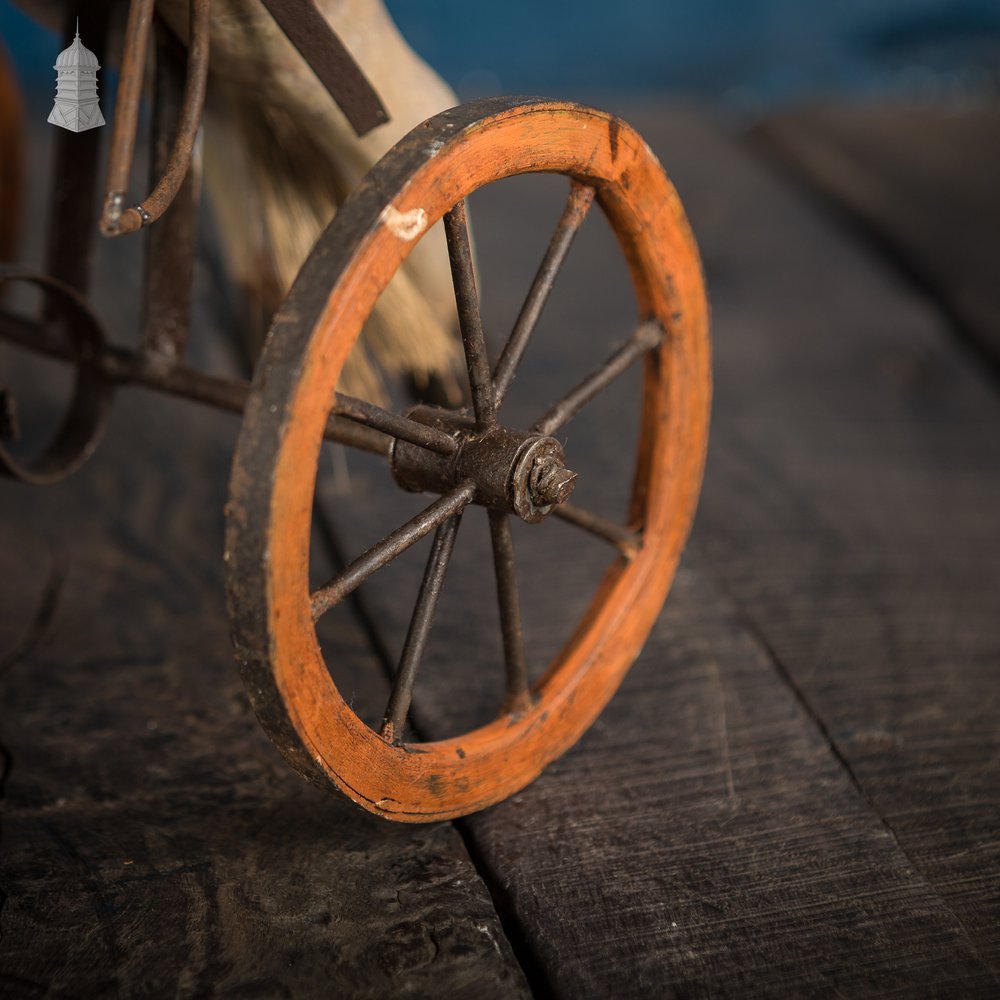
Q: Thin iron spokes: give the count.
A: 8